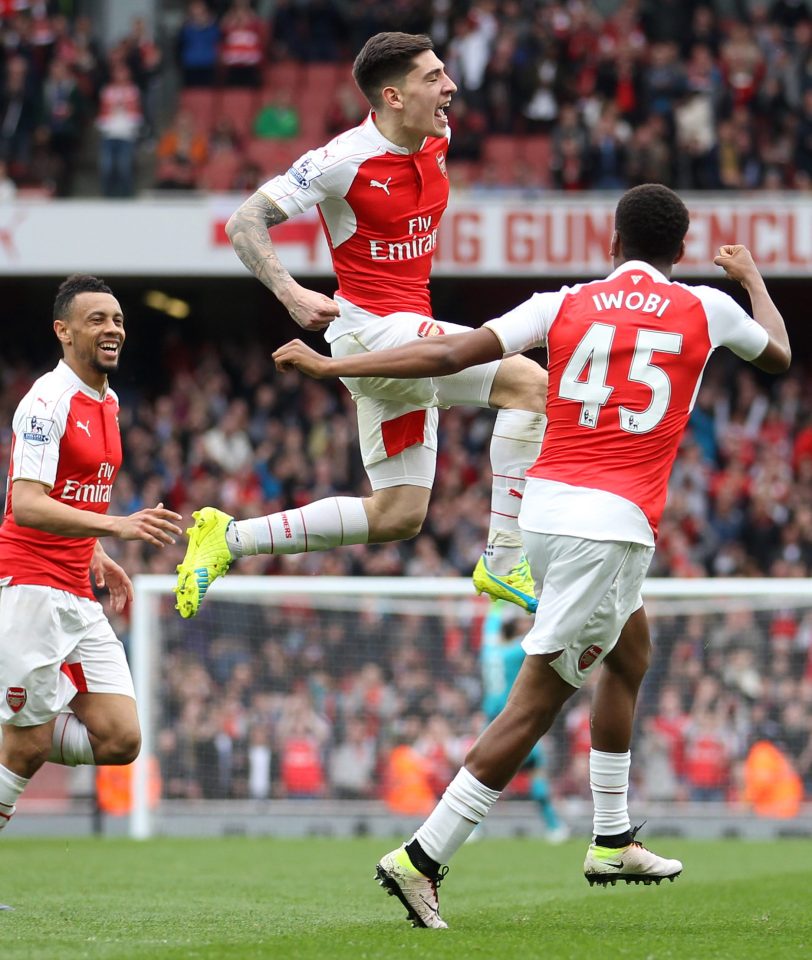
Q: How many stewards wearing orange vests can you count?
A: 3